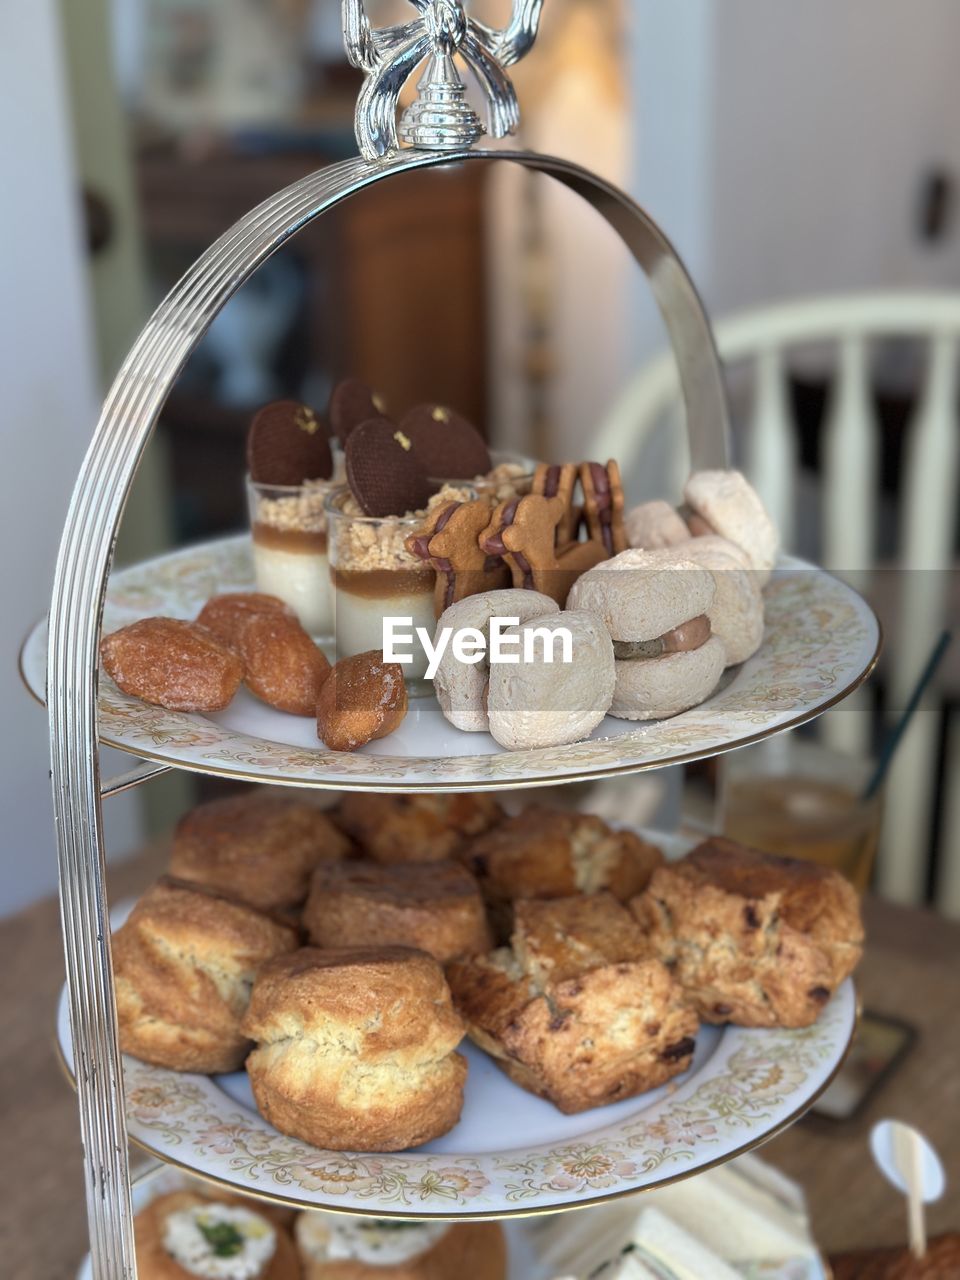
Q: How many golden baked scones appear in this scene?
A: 8